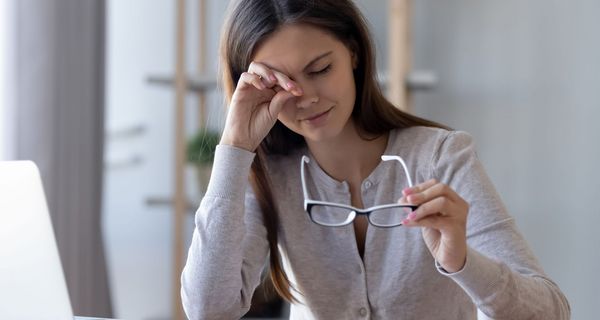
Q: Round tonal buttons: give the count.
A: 2